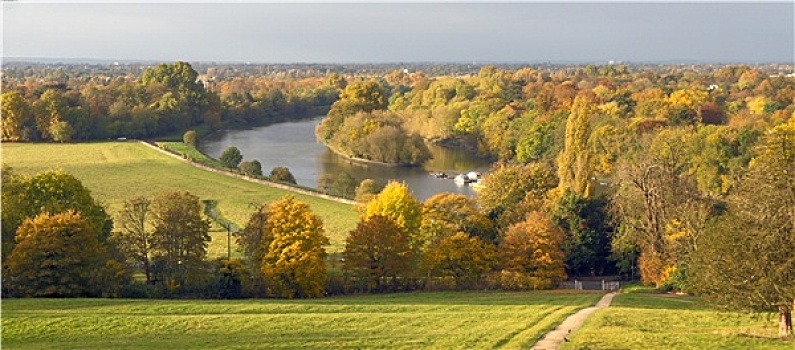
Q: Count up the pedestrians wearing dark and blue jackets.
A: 0